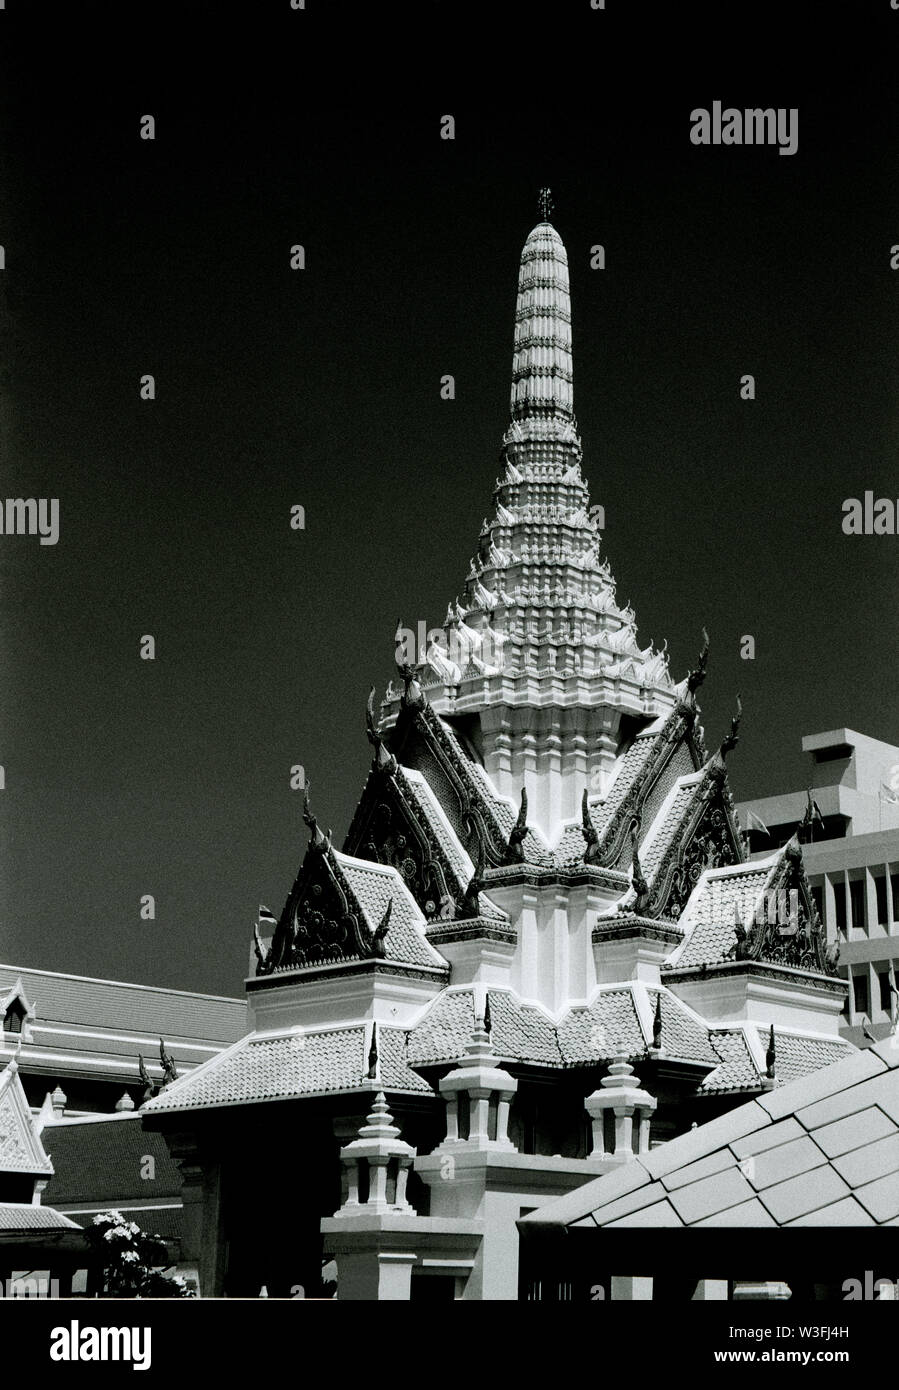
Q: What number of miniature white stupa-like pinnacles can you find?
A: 3